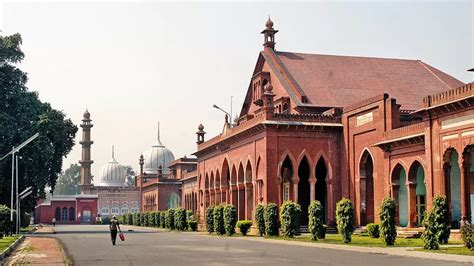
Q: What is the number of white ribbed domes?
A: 2